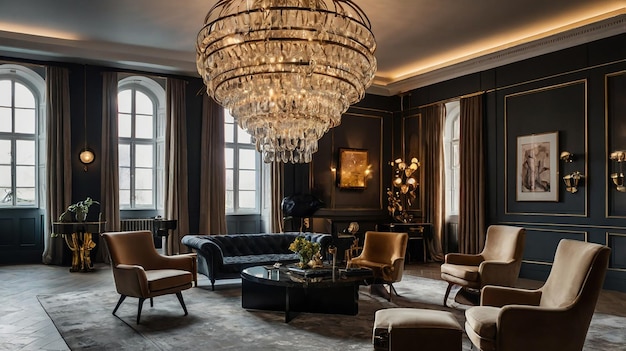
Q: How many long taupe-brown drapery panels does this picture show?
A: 7